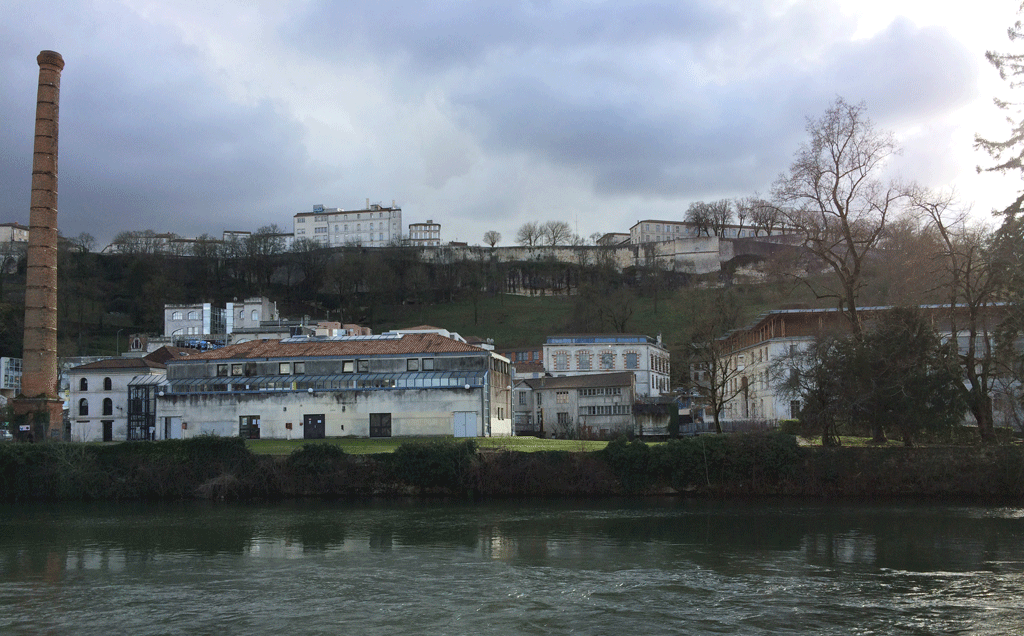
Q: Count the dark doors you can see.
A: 4